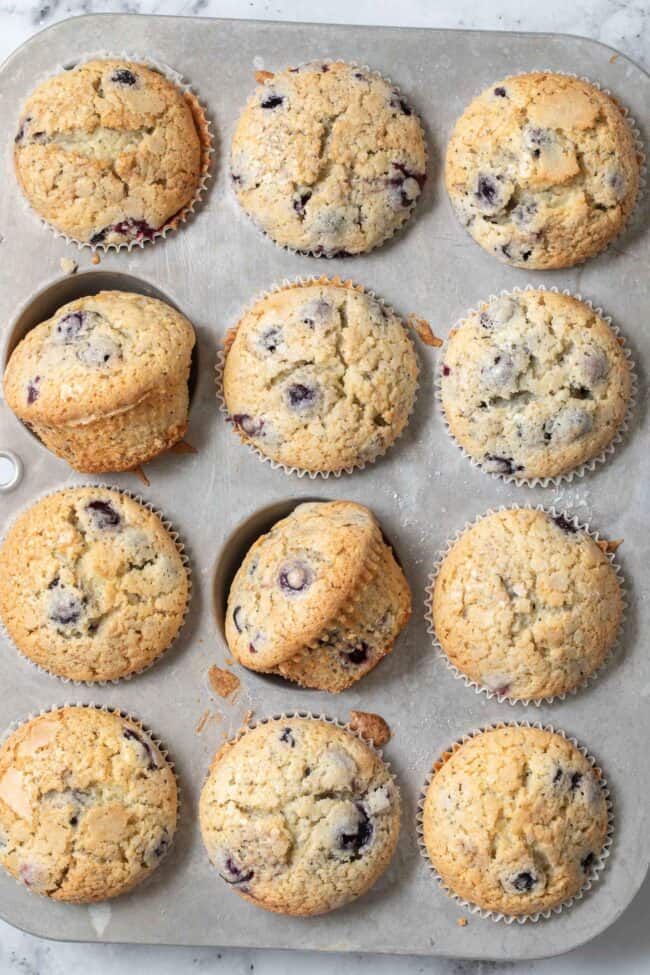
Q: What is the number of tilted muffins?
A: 2